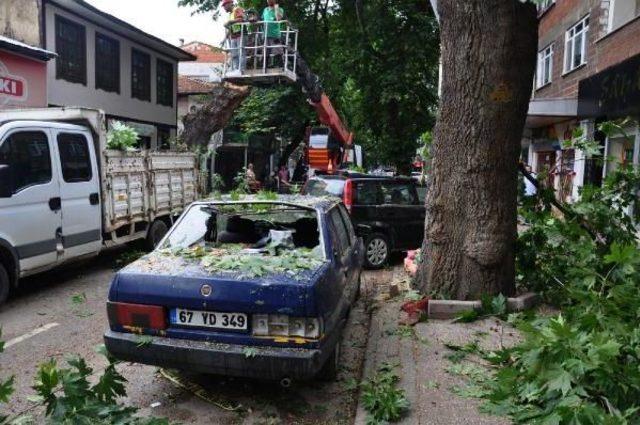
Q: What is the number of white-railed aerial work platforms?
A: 1